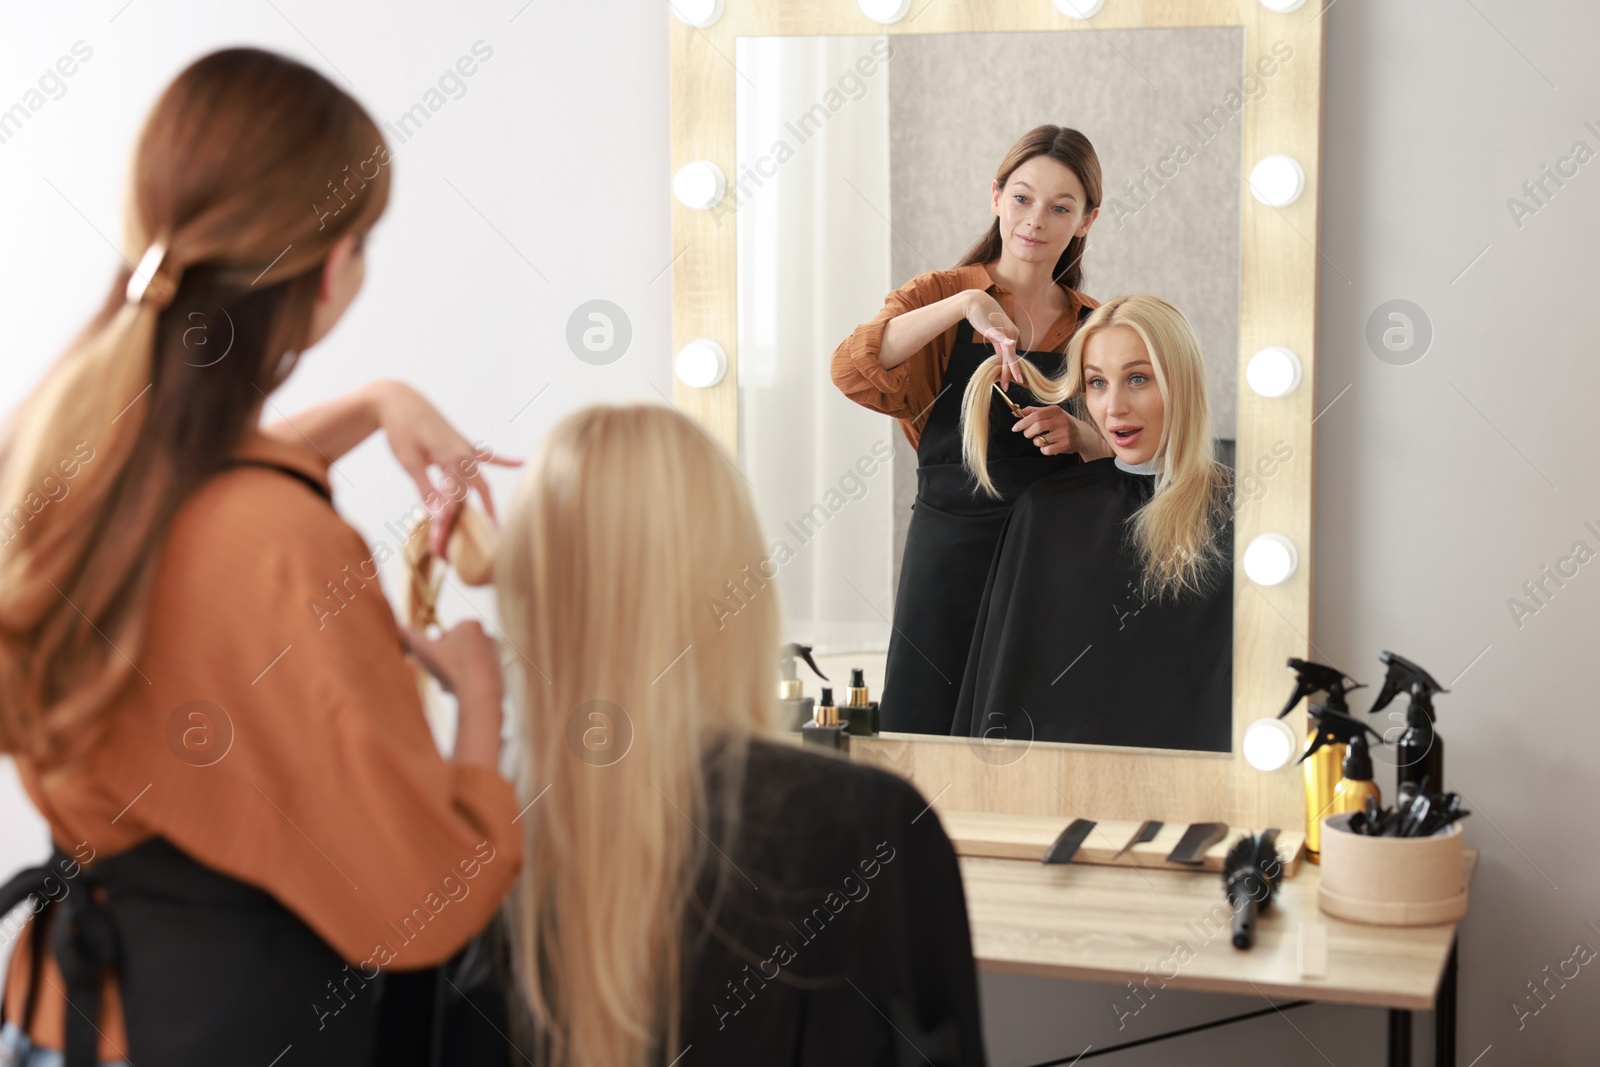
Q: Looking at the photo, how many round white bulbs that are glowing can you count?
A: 10